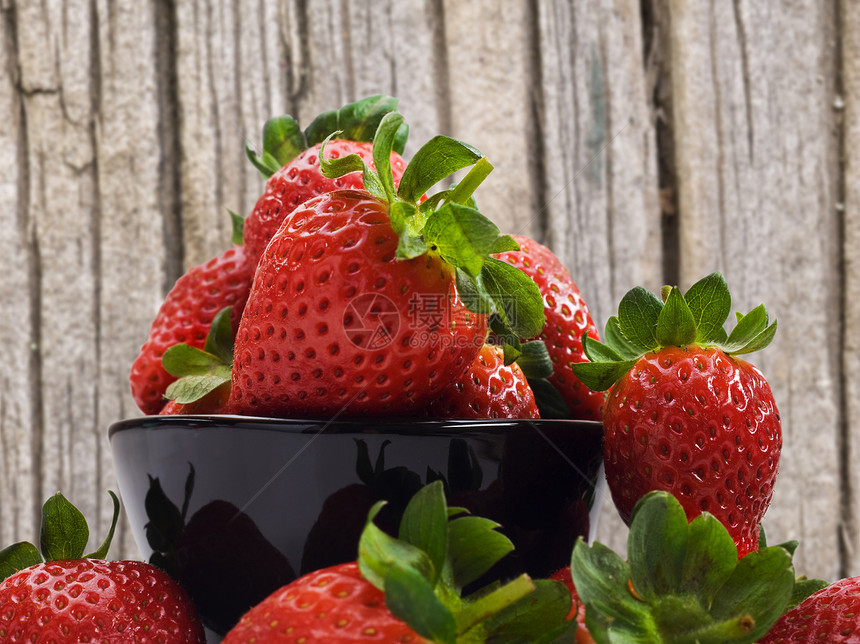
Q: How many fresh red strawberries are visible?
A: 11